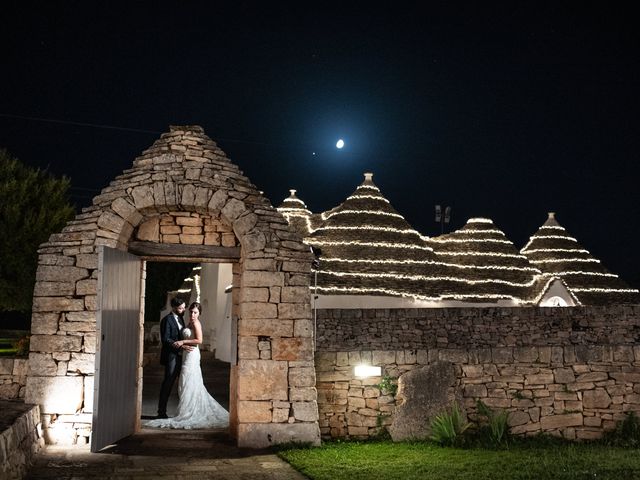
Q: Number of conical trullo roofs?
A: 4